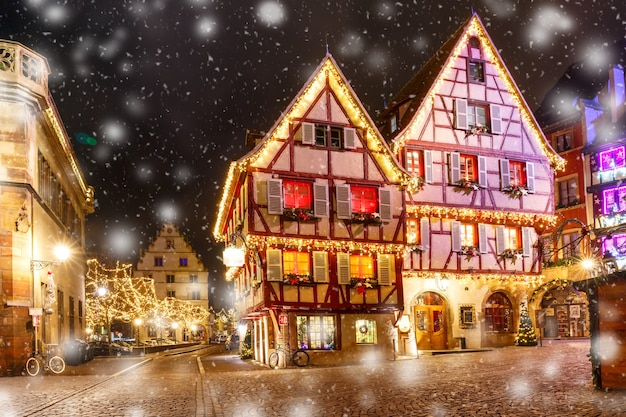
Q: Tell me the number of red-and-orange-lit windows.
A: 10